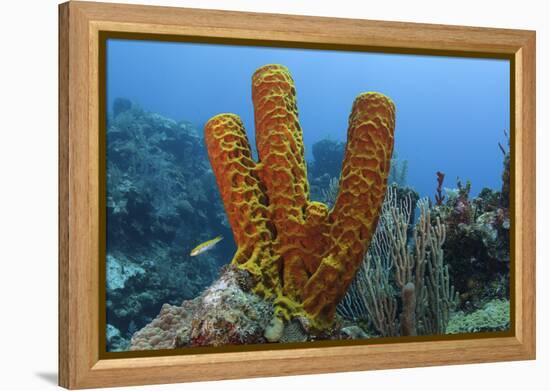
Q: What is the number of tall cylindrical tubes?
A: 3